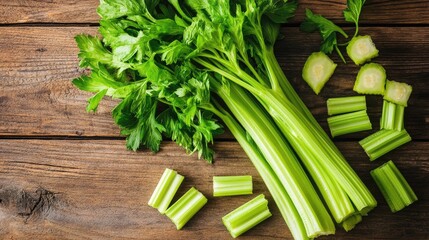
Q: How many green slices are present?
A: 13